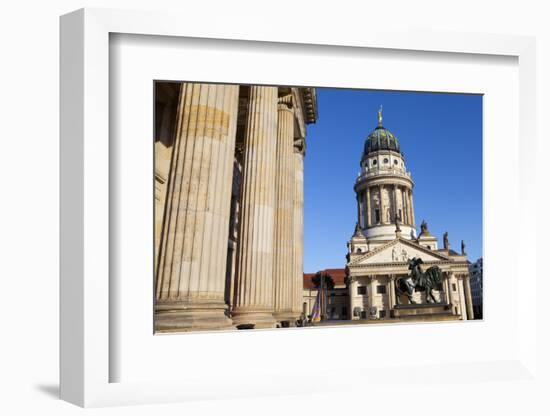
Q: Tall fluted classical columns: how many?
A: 4